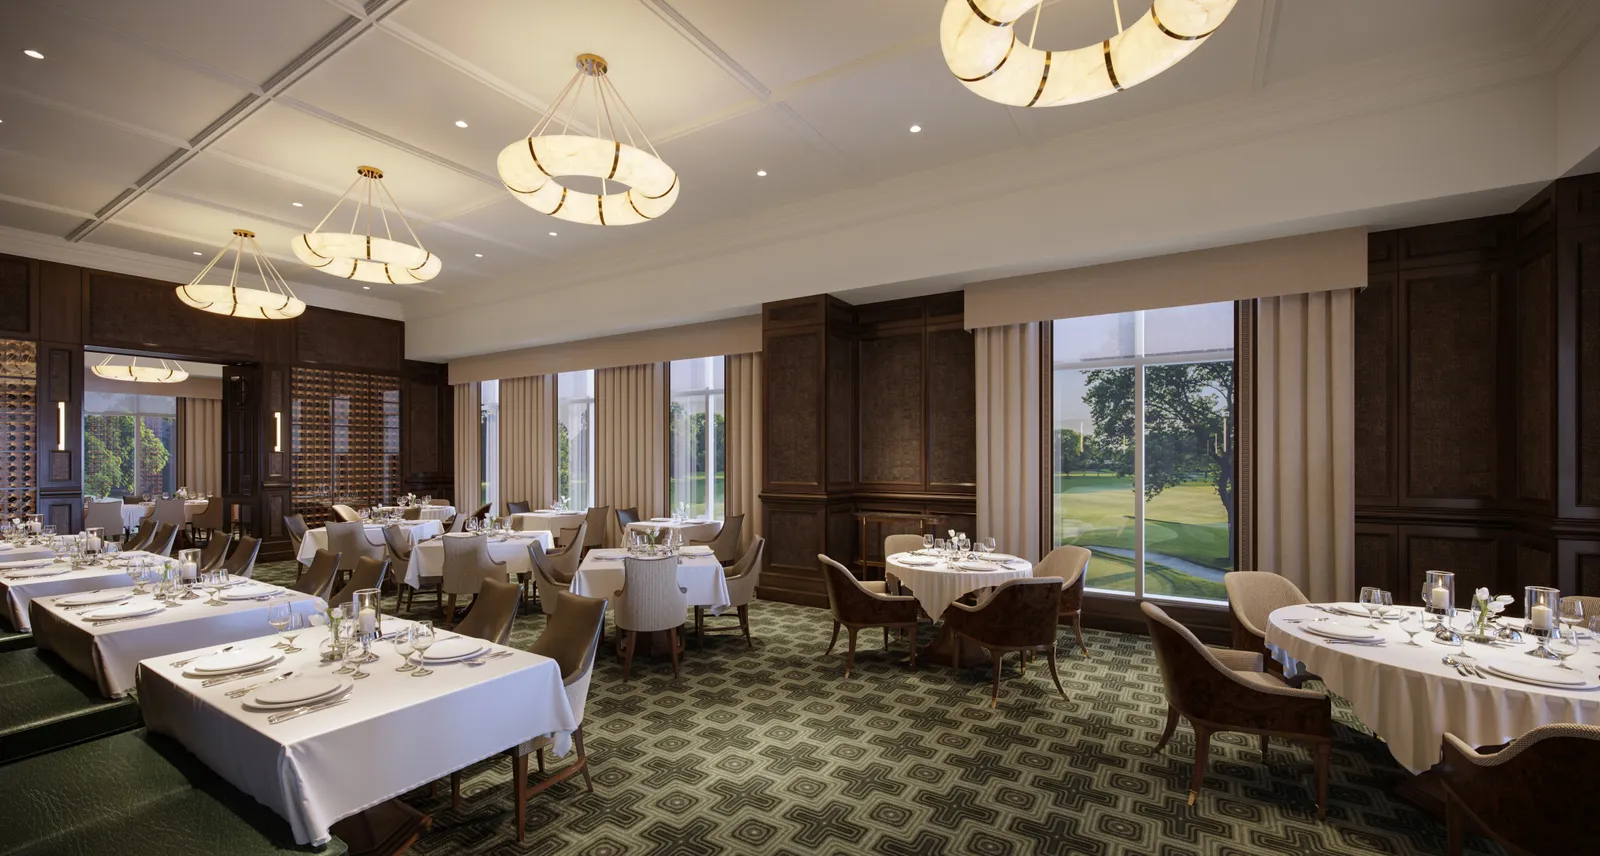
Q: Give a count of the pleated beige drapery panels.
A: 7